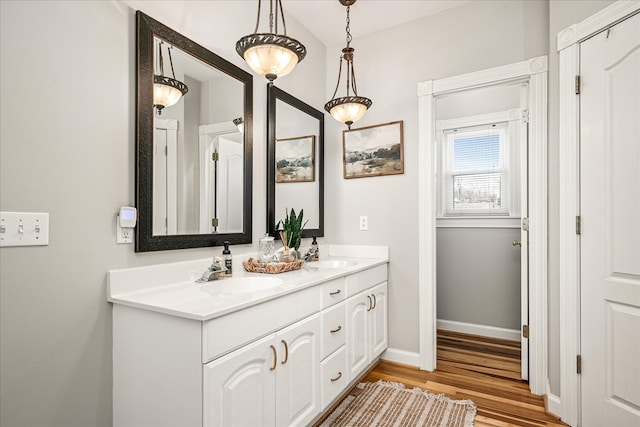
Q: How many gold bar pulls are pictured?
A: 7